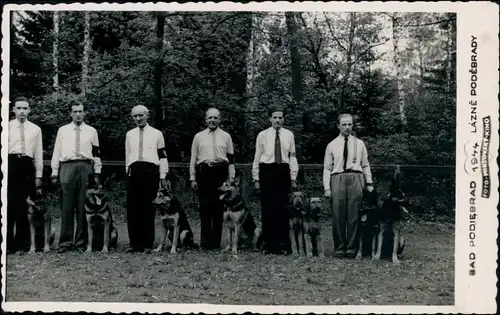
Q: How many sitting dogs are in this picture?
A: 8